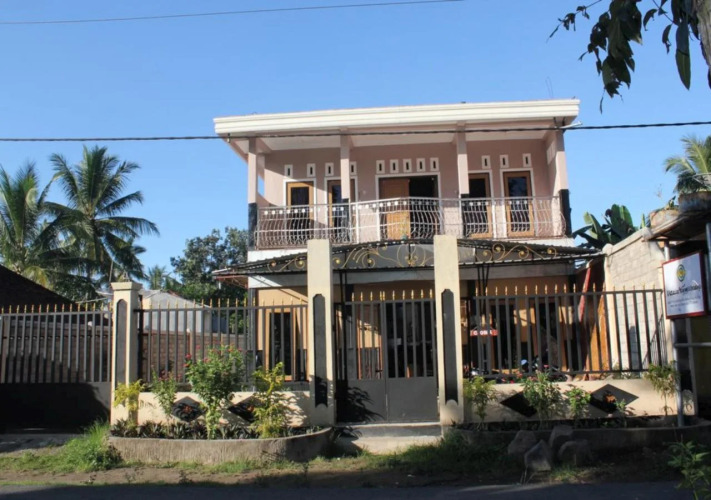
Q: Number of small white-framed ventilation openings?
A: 12